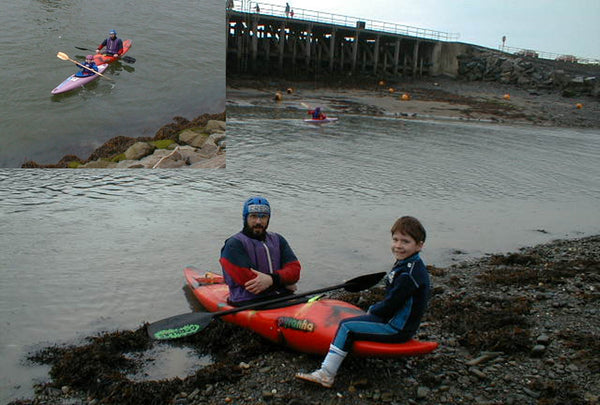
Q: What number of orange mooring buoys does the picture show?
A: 7